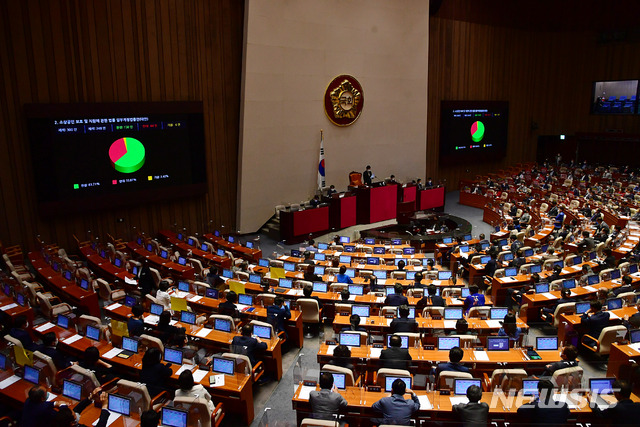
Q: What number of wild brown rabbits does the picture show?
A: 0